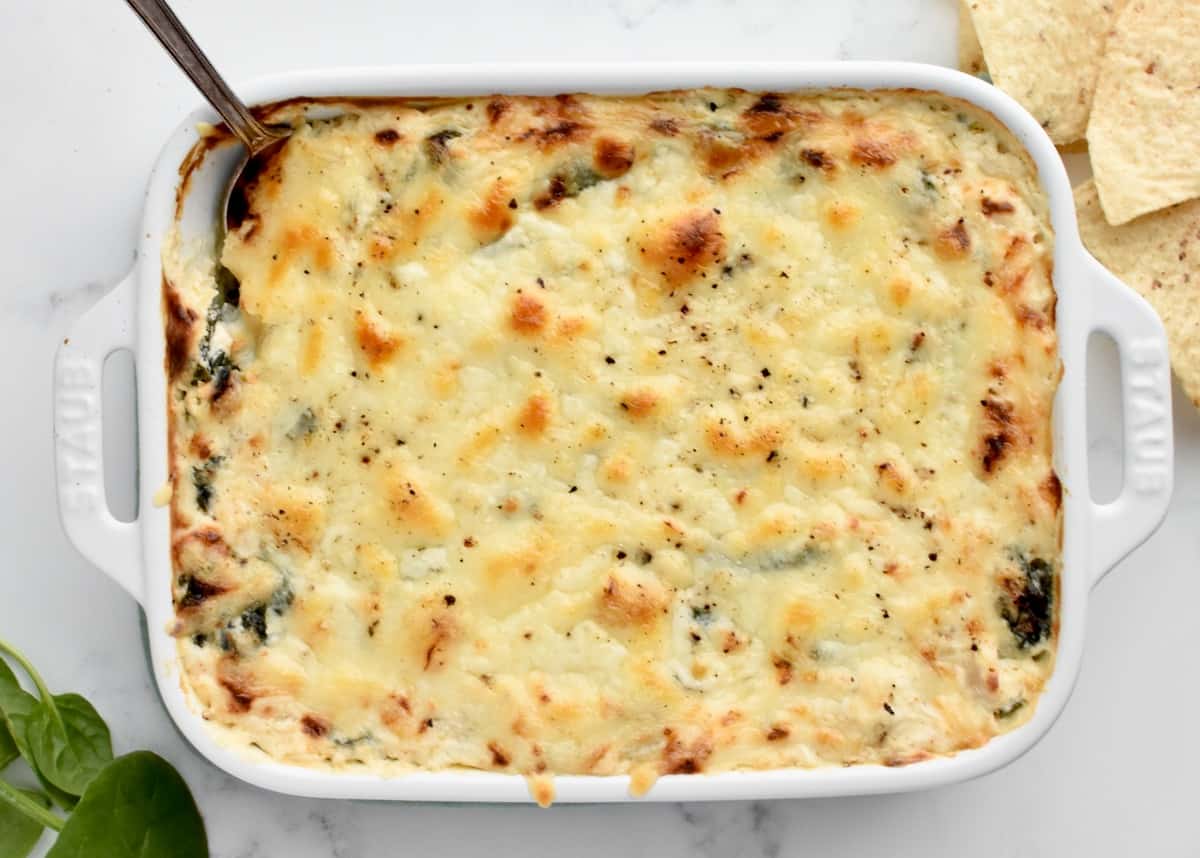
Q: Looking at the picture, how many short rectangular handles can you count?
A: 2